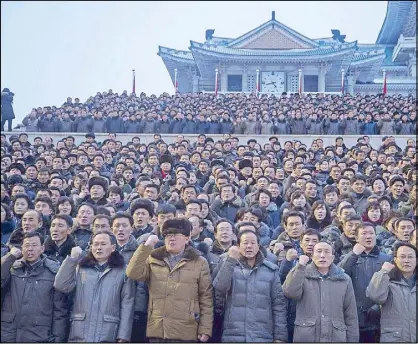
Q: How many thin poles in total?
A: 7